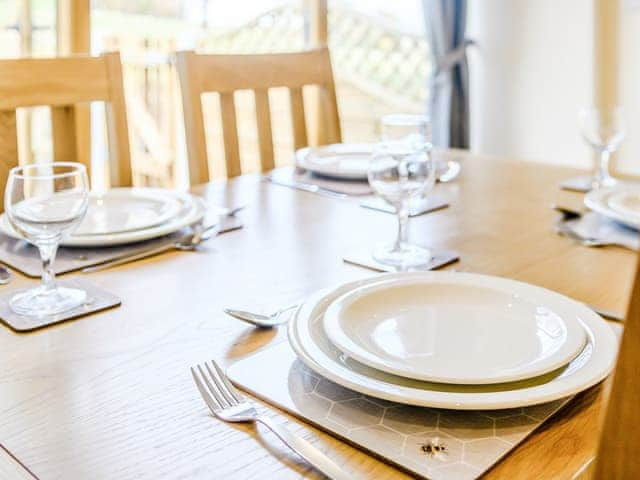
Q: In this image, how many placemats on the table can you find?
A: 4